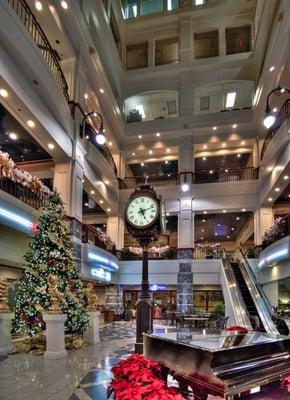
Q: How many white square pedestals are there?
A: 3